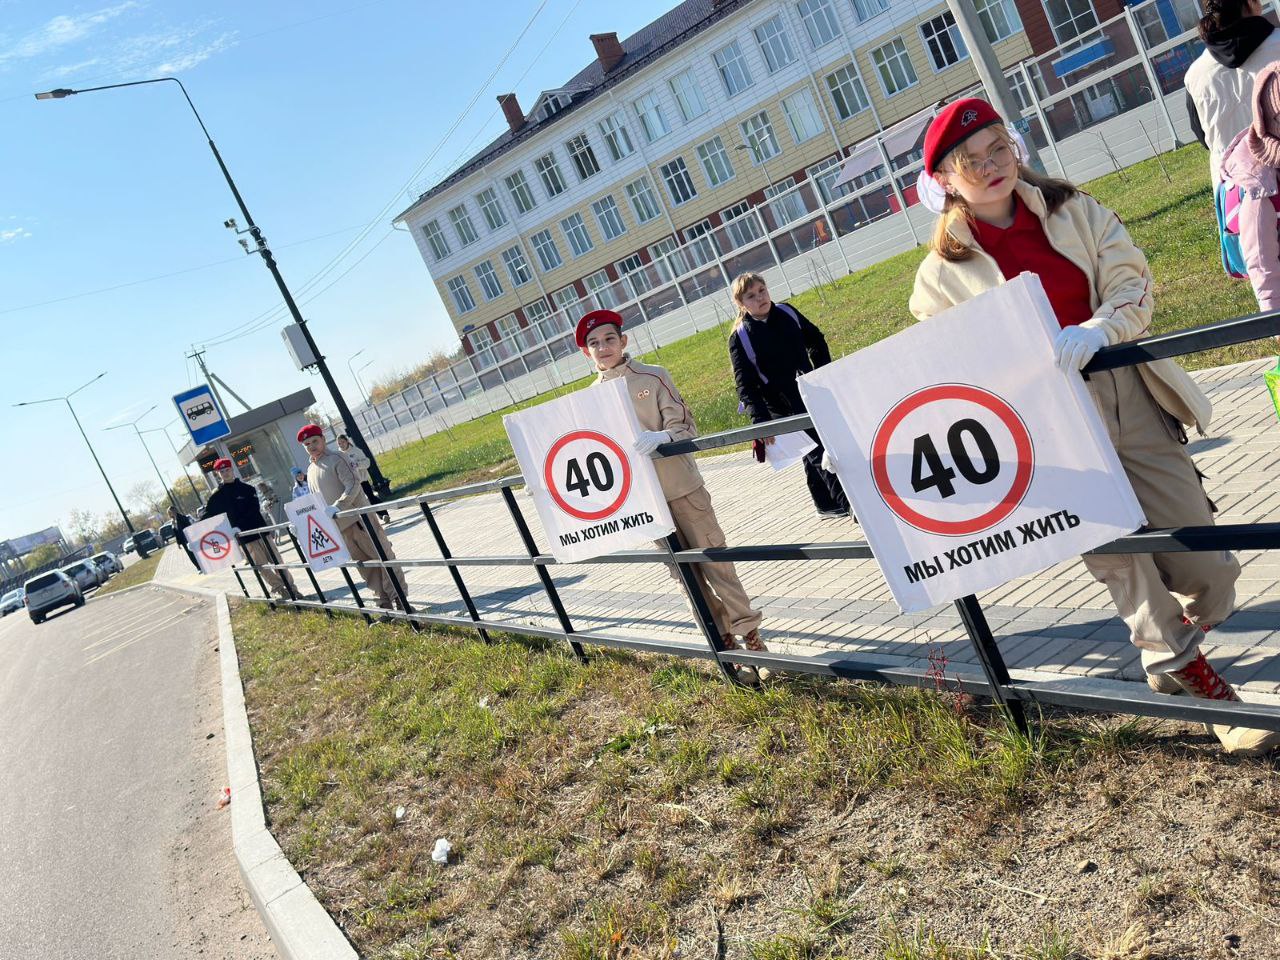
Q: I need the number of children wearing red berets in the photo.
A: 4